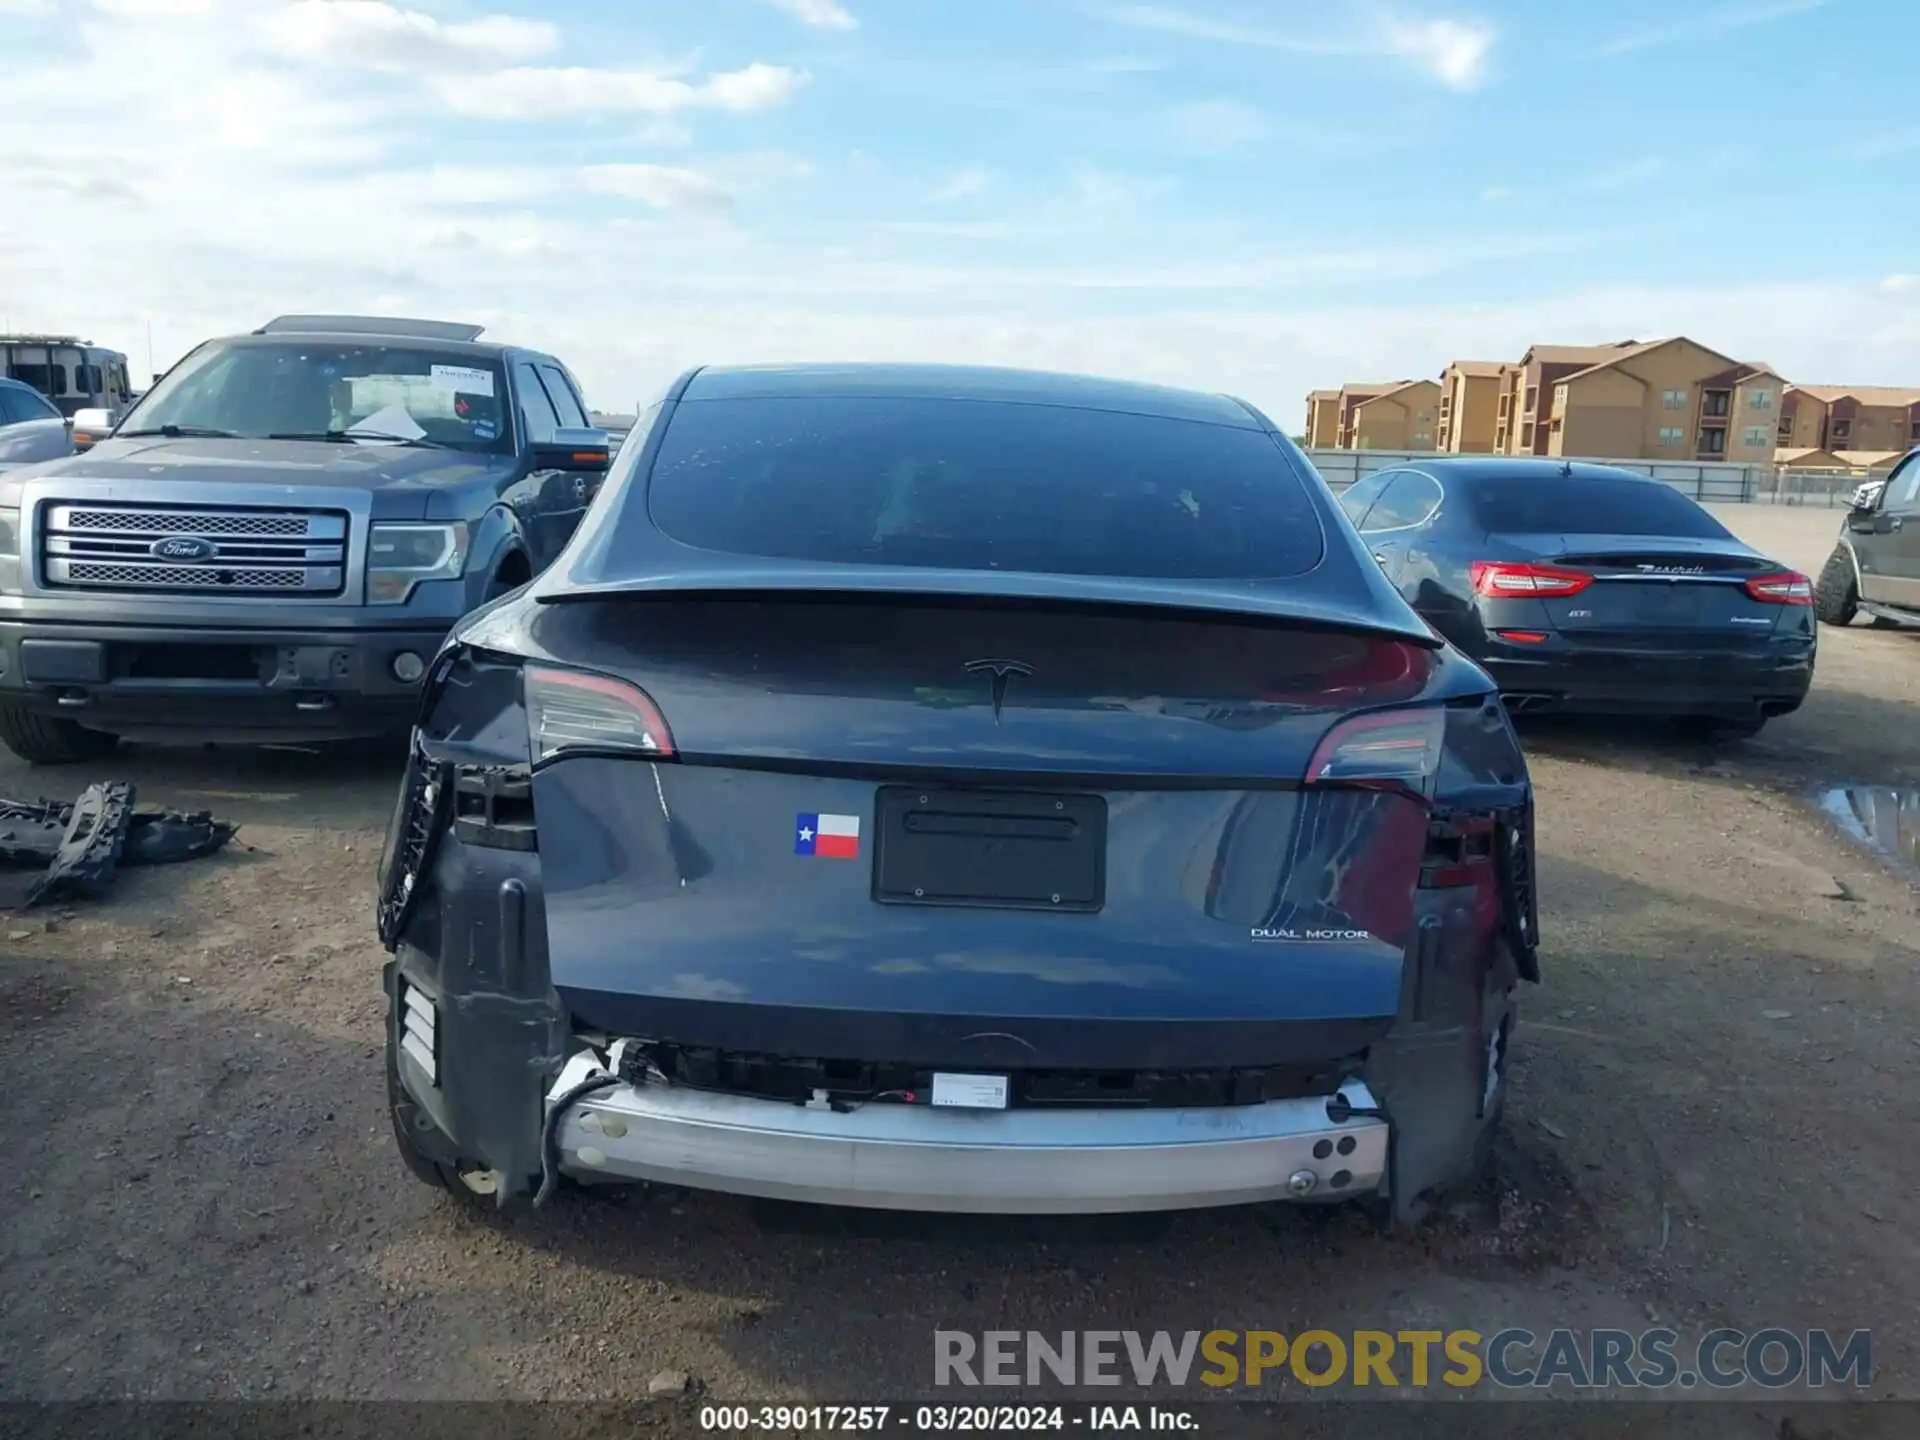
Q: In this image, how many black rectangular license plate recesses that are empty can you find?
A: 1